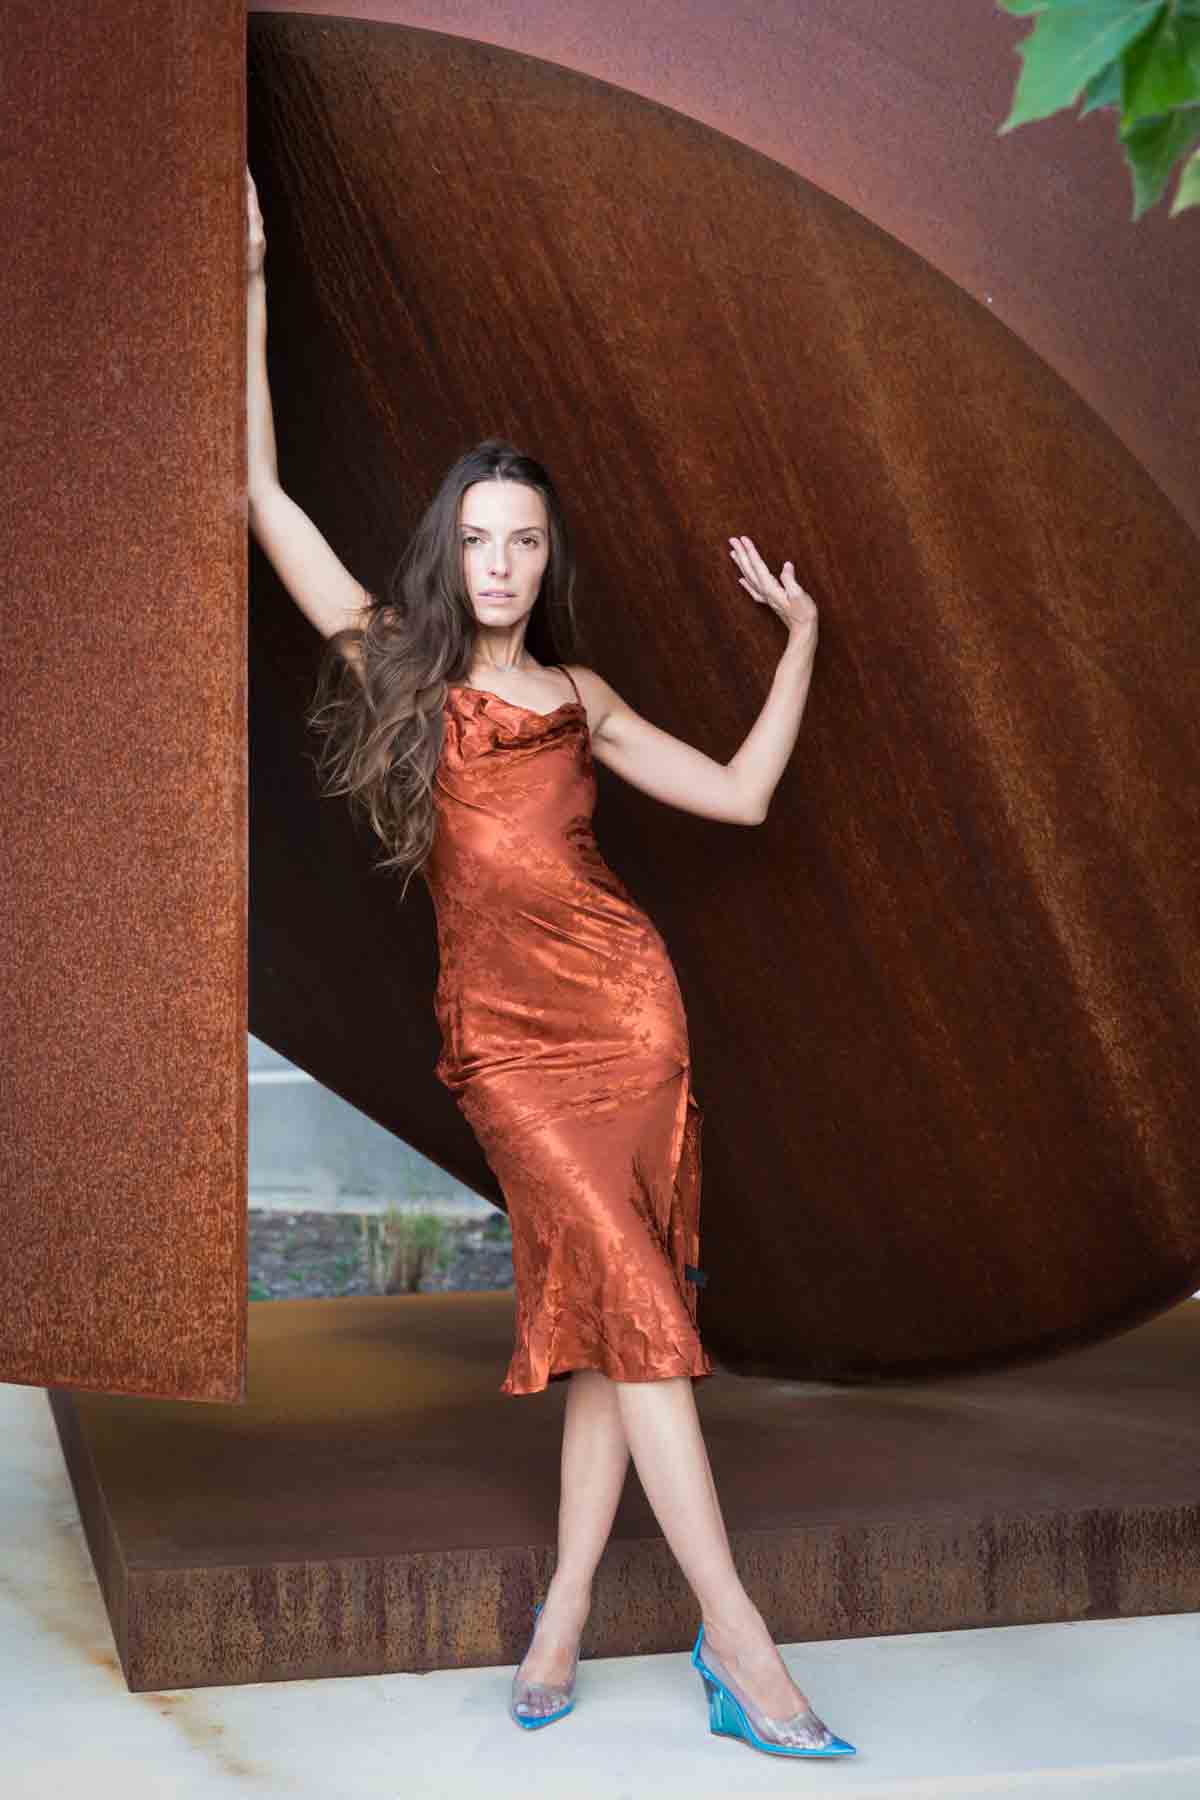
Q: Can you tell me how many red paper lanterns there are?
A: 0